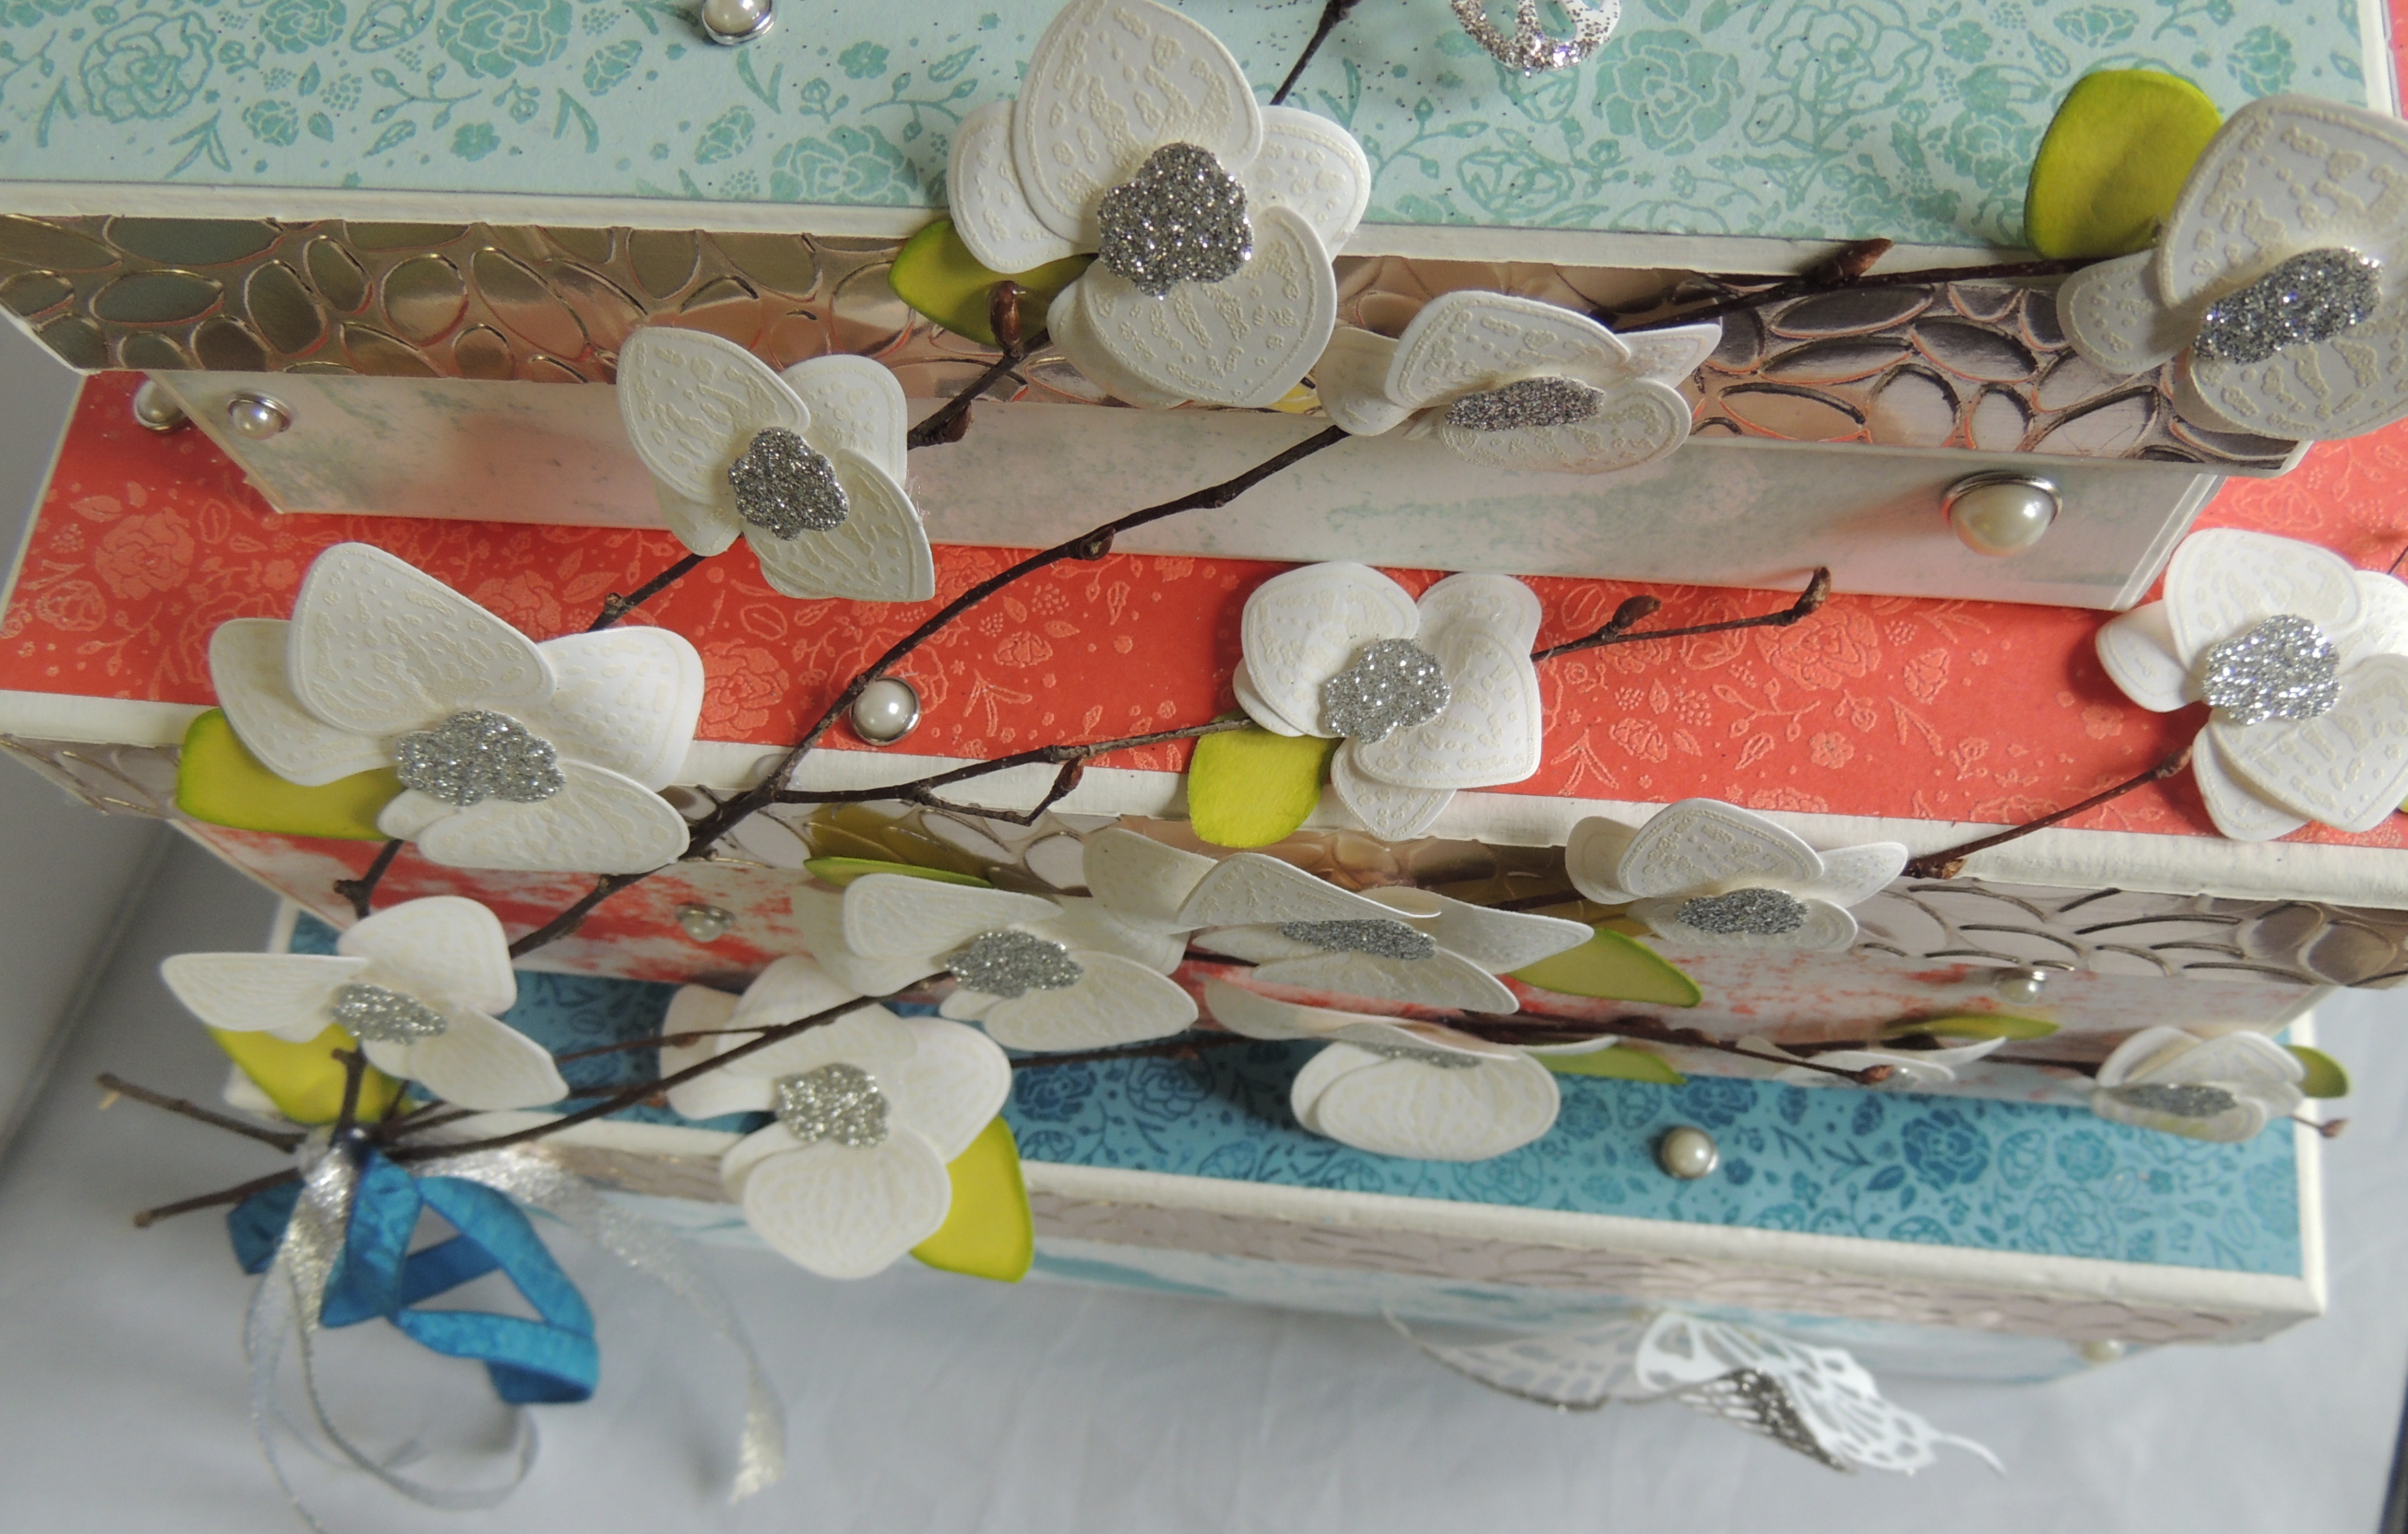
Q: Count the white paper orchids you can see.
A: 15